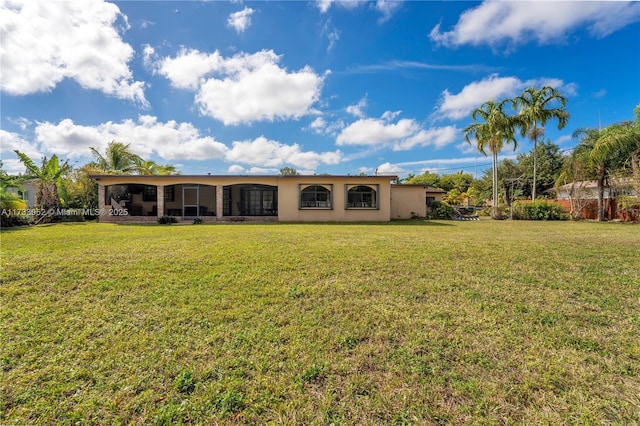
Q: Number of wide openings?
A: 3